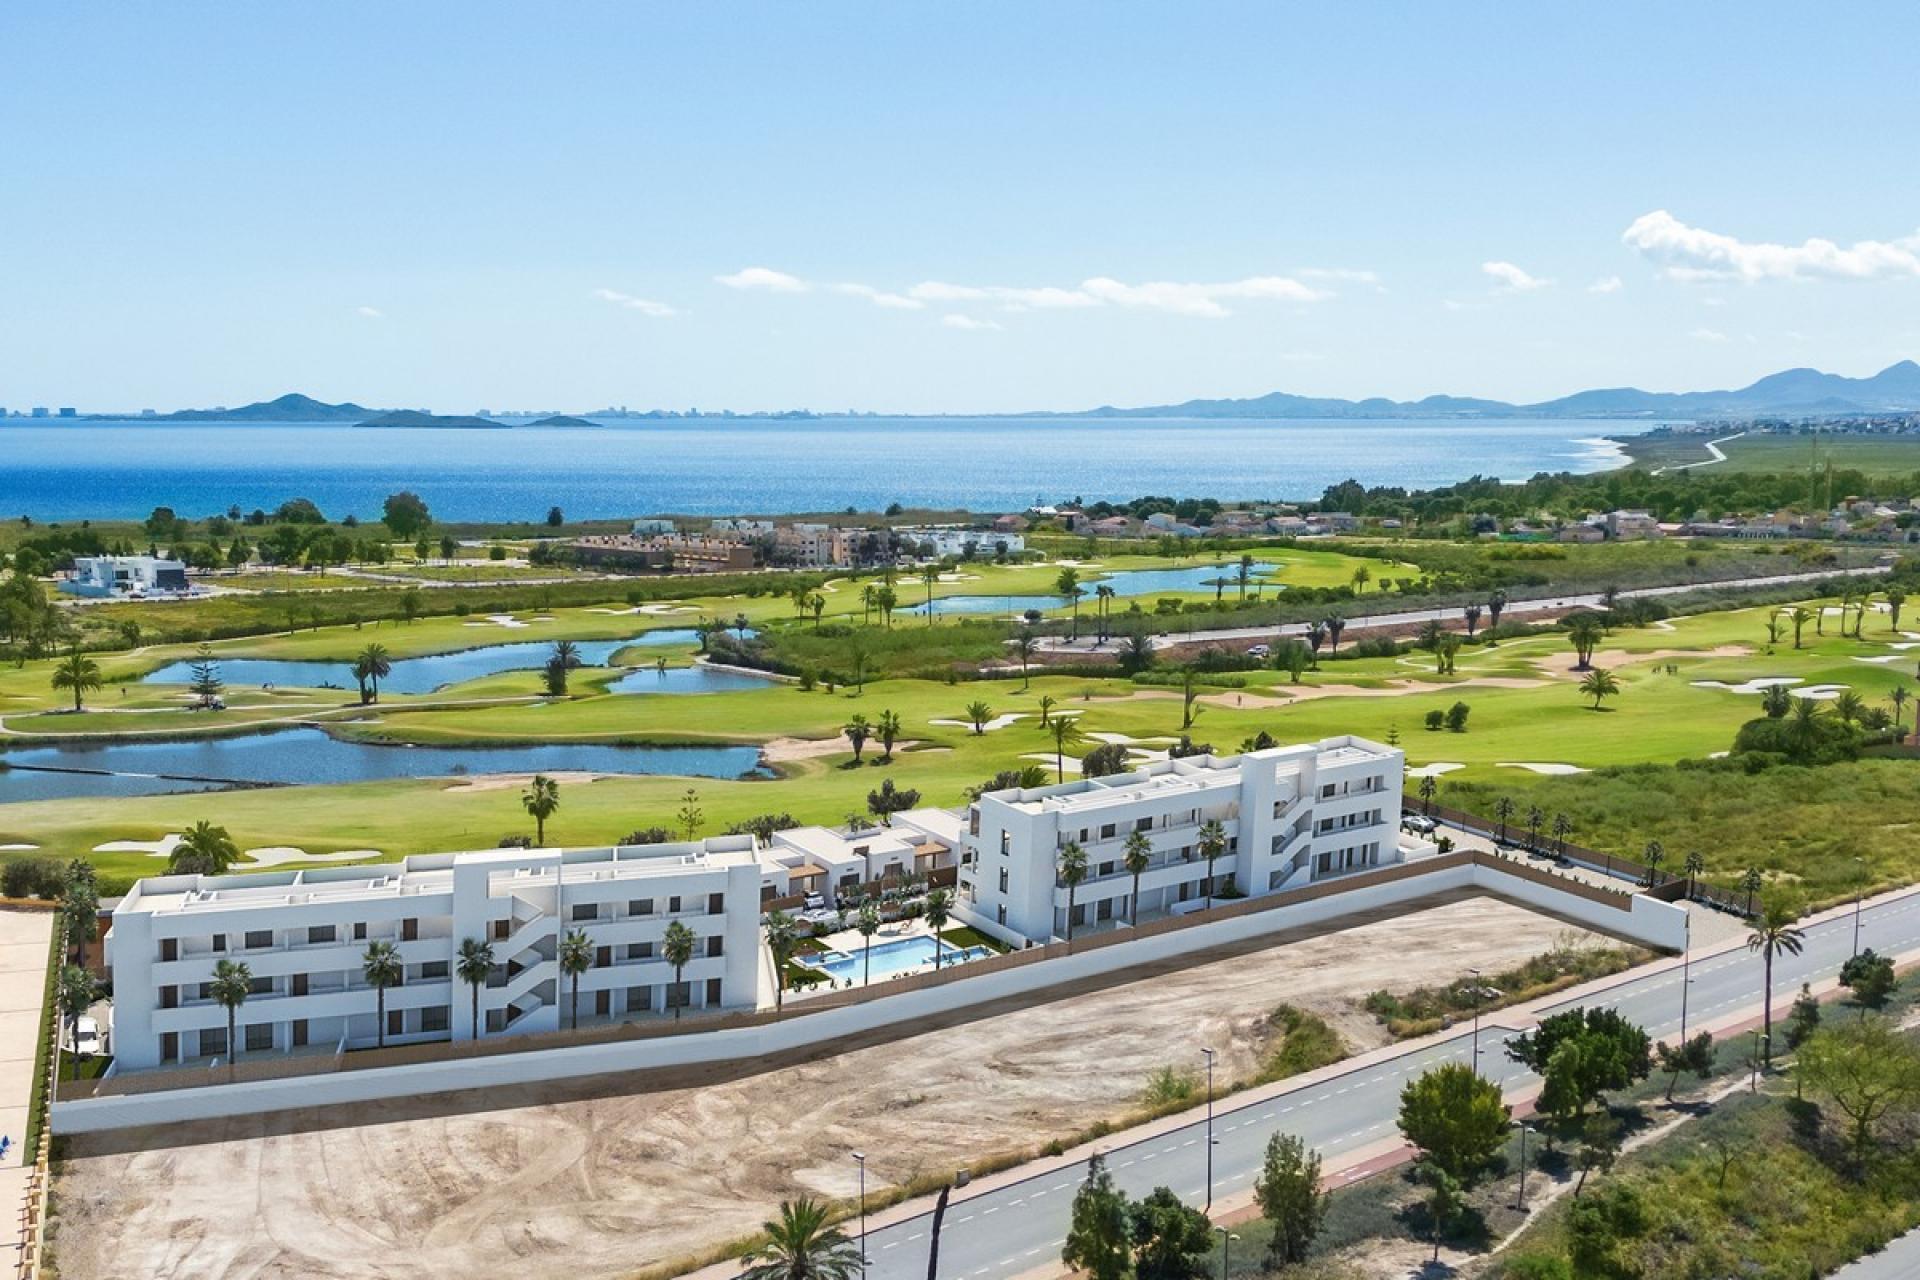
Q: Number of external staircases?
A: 2